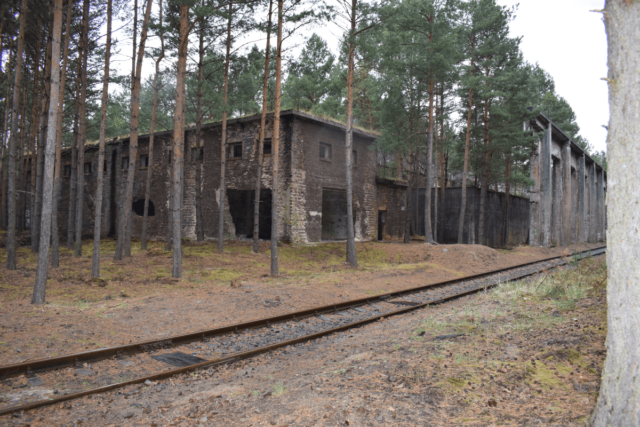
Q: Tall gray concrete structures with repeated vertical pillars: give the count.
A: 1